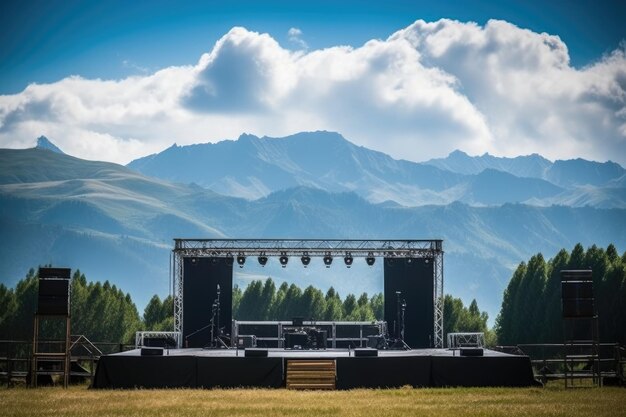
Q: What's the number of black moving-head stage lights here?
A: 7